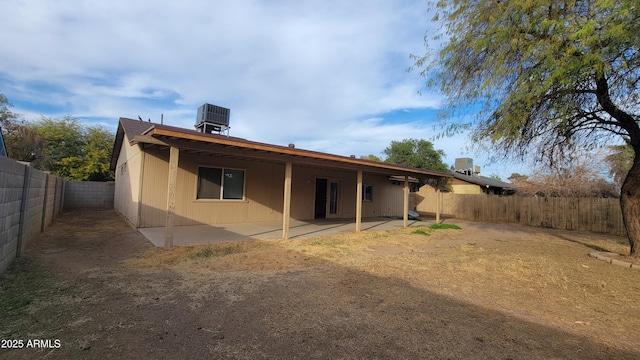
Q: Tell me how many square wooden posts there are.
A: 5